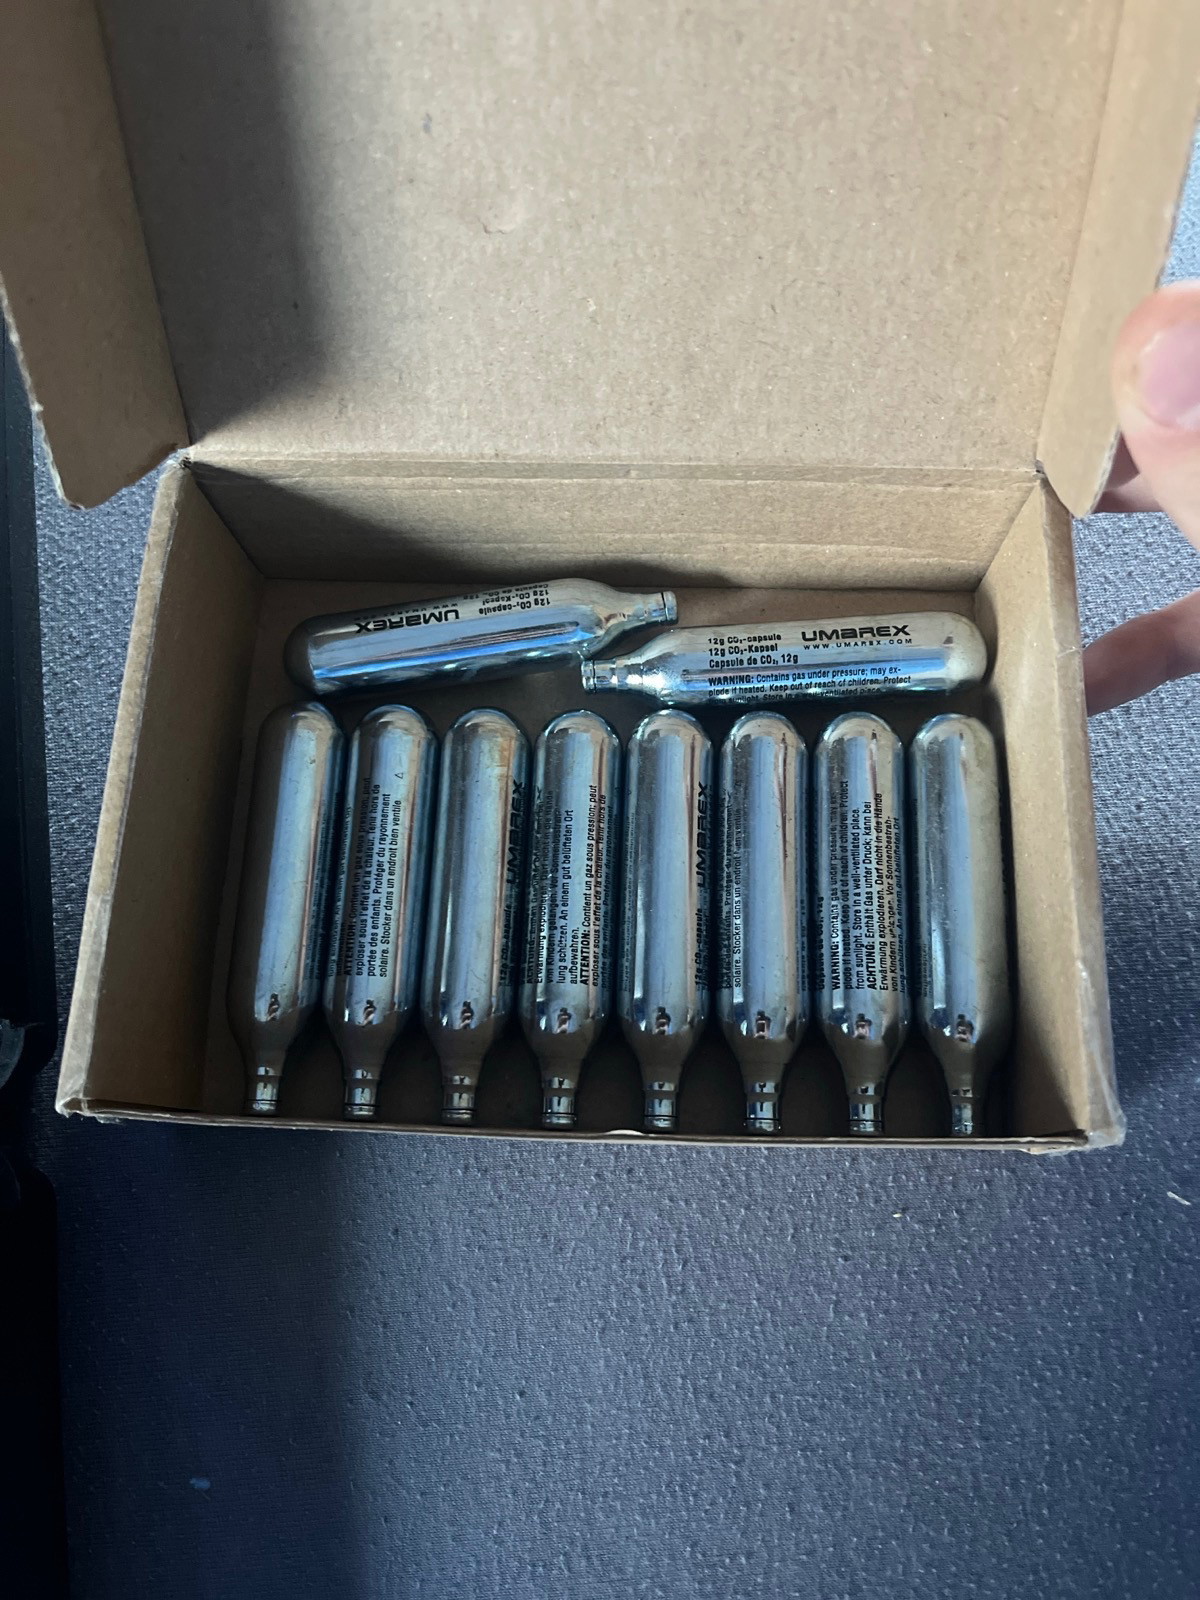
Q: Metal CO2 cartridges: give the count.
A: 10